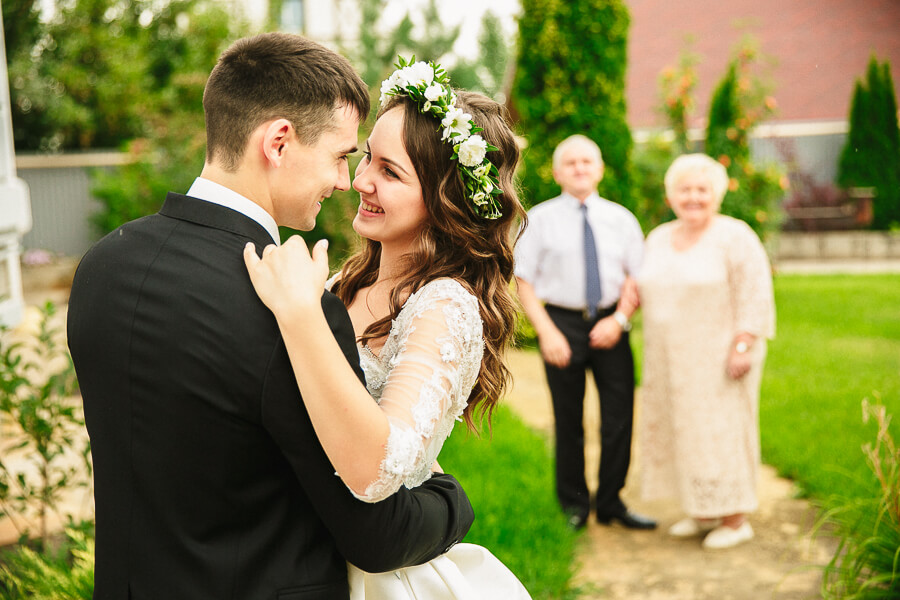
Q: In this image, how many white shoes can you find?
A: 2